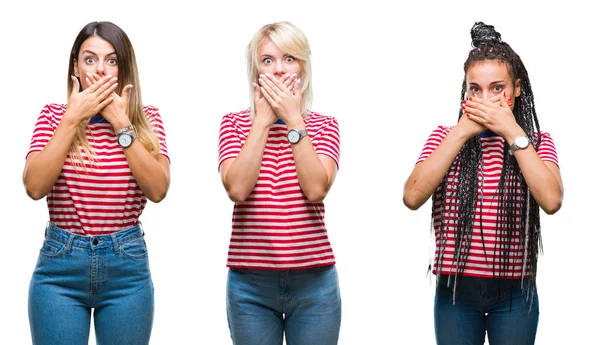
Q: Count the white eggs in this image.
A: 0